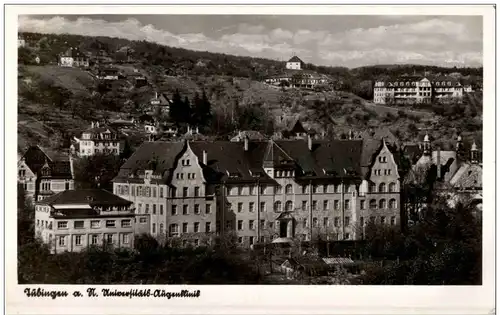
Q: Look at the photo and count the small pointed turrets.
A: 3